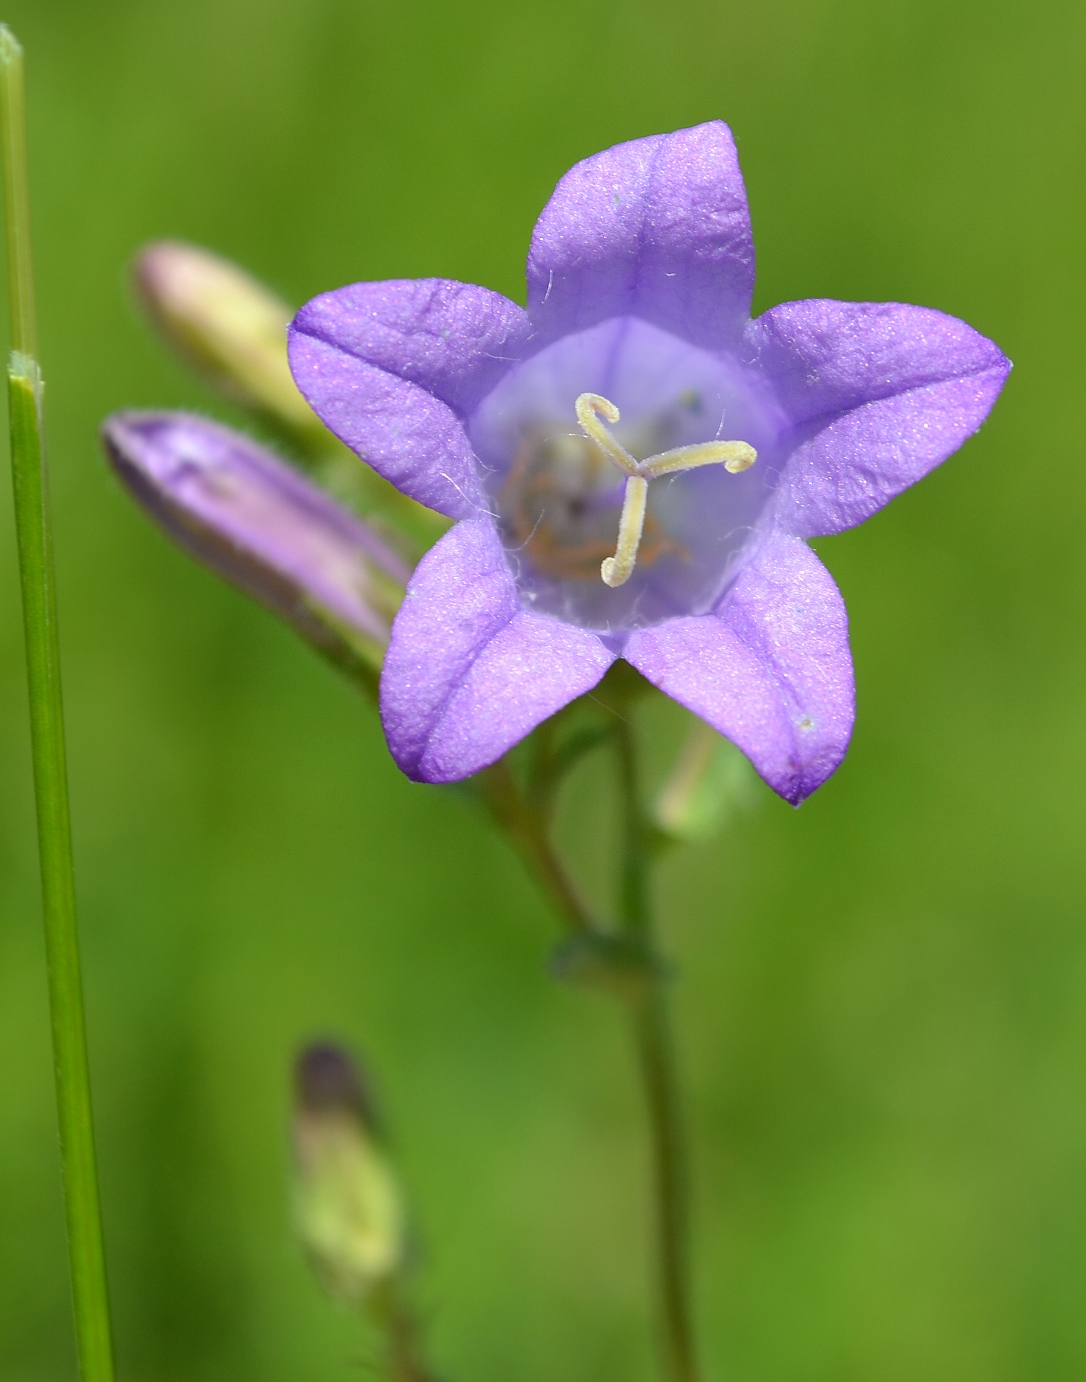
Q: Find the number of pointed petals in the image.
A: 5